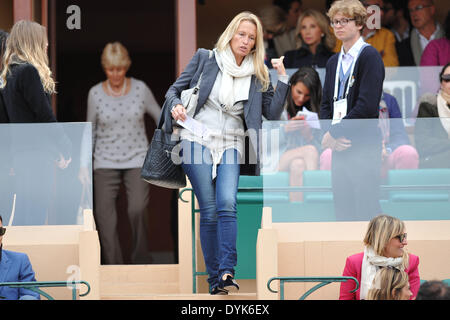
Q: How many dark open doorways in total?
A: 1